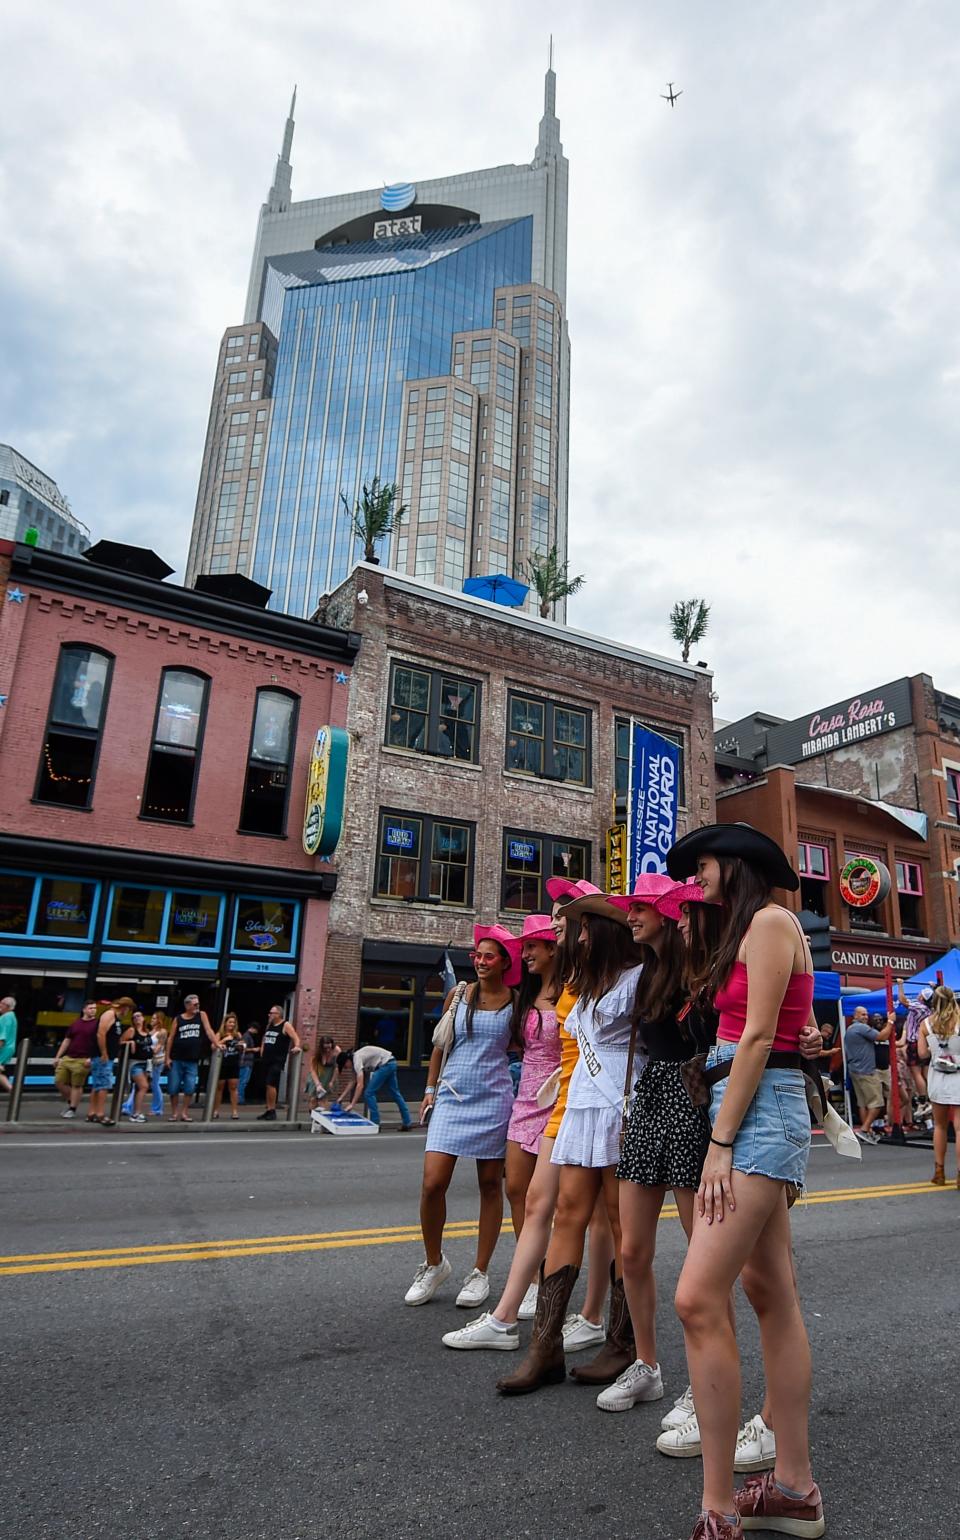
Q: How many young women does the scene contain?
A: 7